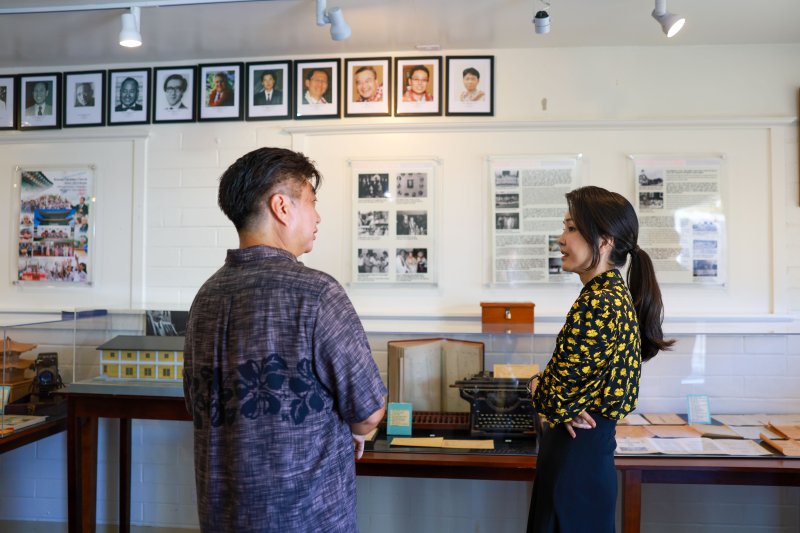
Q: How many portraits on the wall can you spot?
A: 11